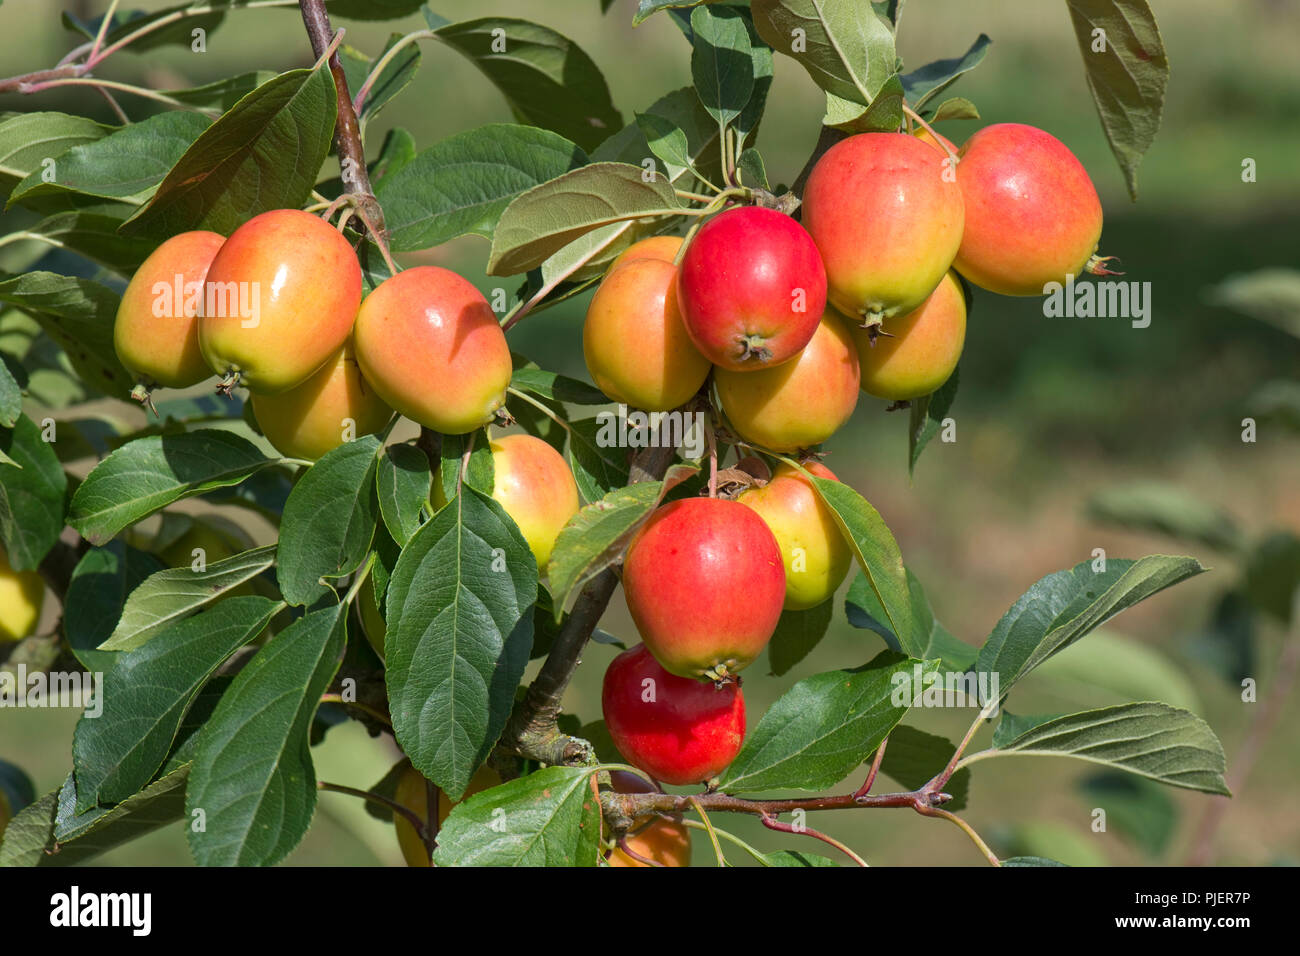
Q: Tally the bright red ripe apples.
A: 3